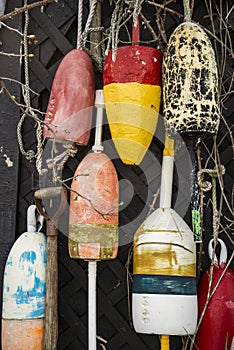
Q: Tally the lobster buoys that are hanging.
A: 7